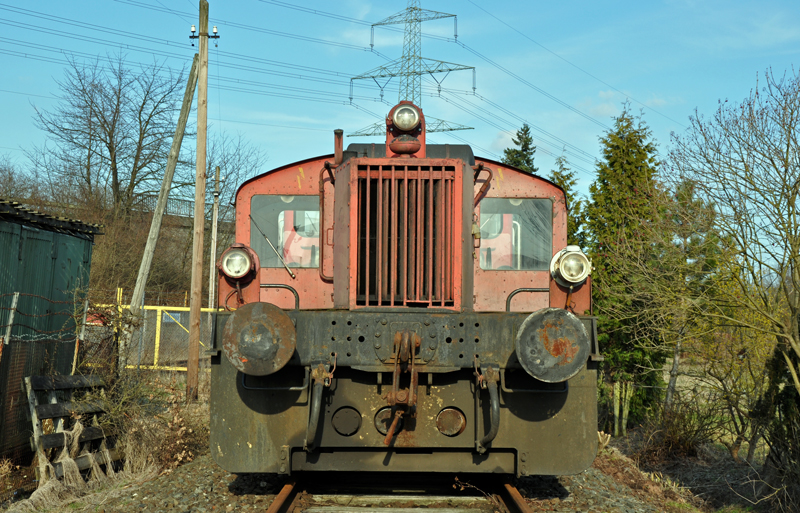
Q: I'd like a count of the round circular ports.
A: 3